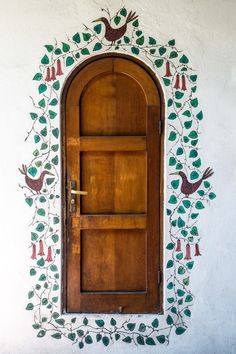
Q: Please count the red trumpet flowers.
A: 12